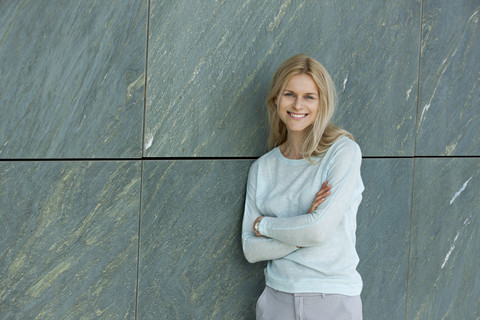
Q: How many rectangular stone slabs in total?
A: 6